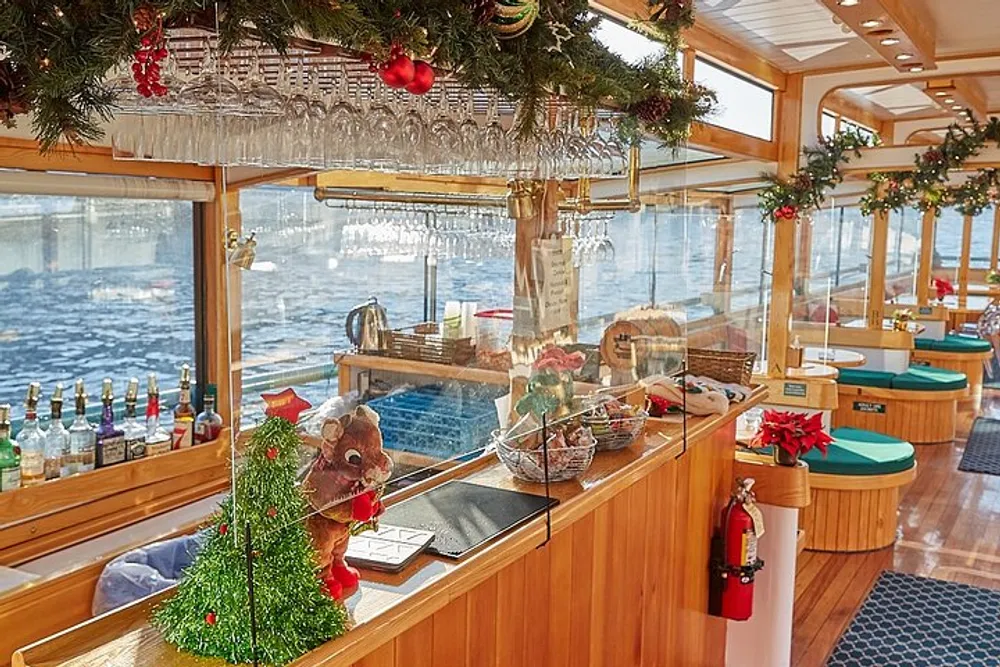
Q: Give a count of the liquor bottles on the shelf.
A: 9